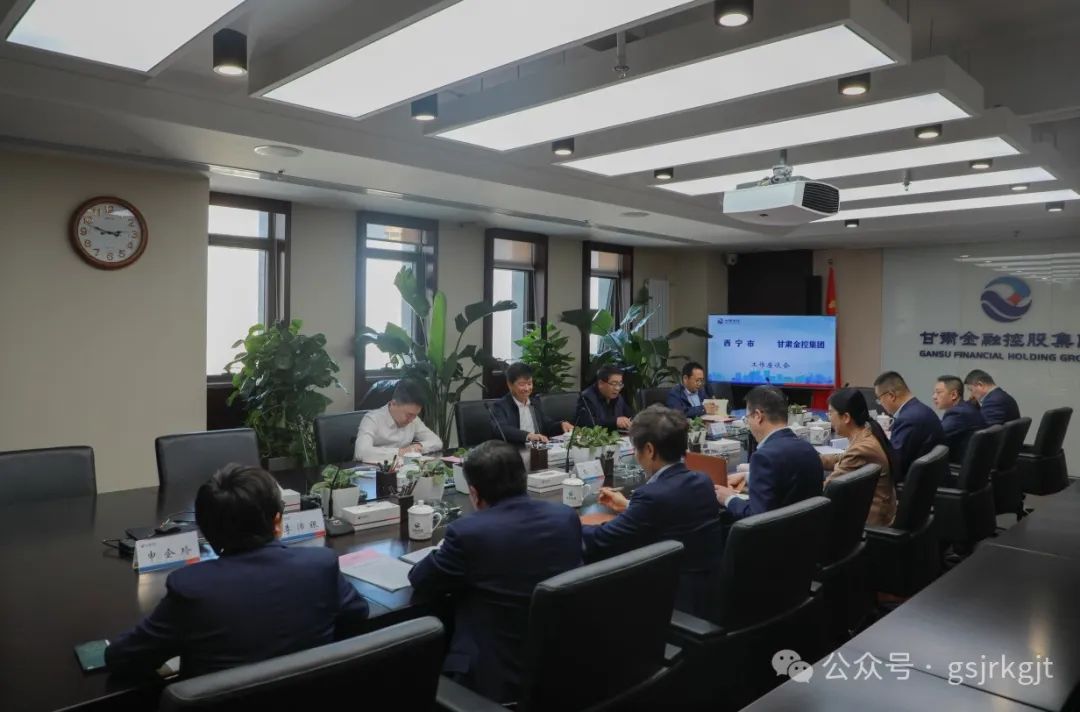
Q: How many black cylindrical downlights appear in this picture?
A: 11